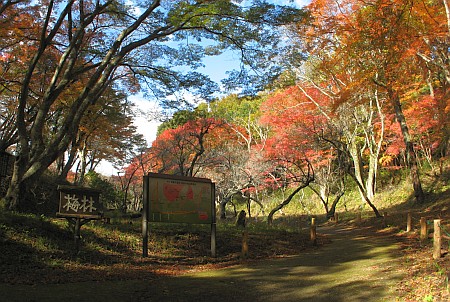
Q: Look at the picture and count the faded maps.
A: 1